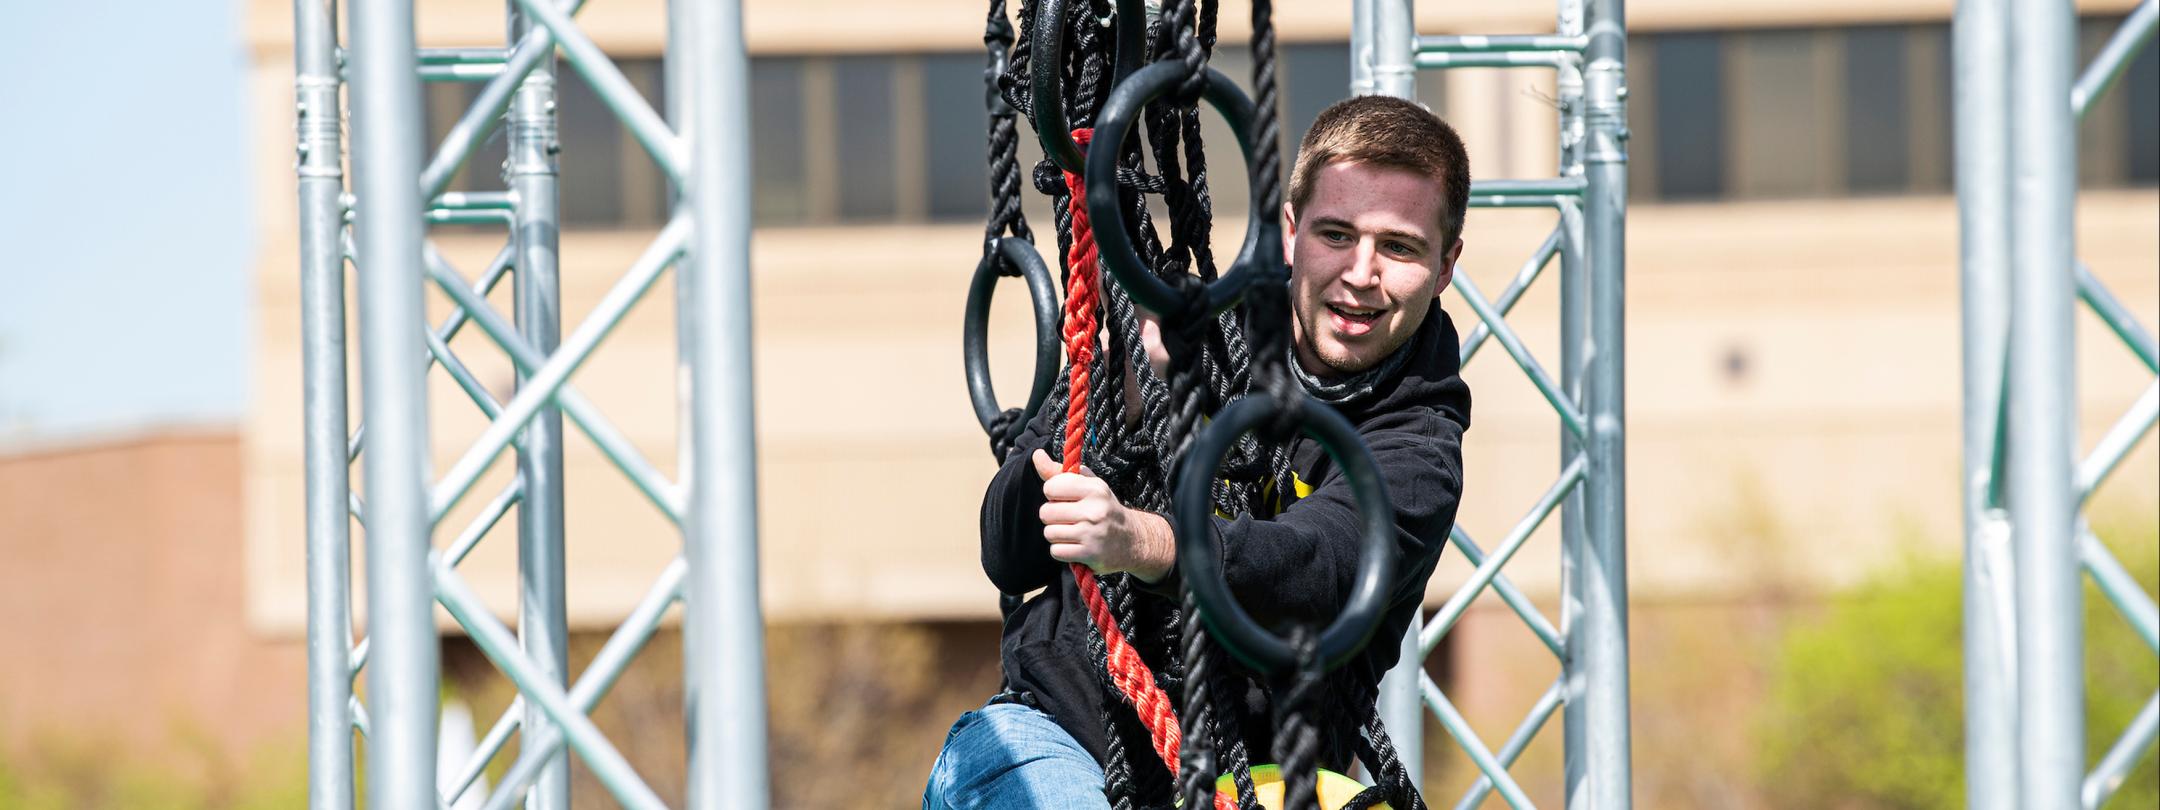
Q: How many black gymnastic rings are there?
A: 4